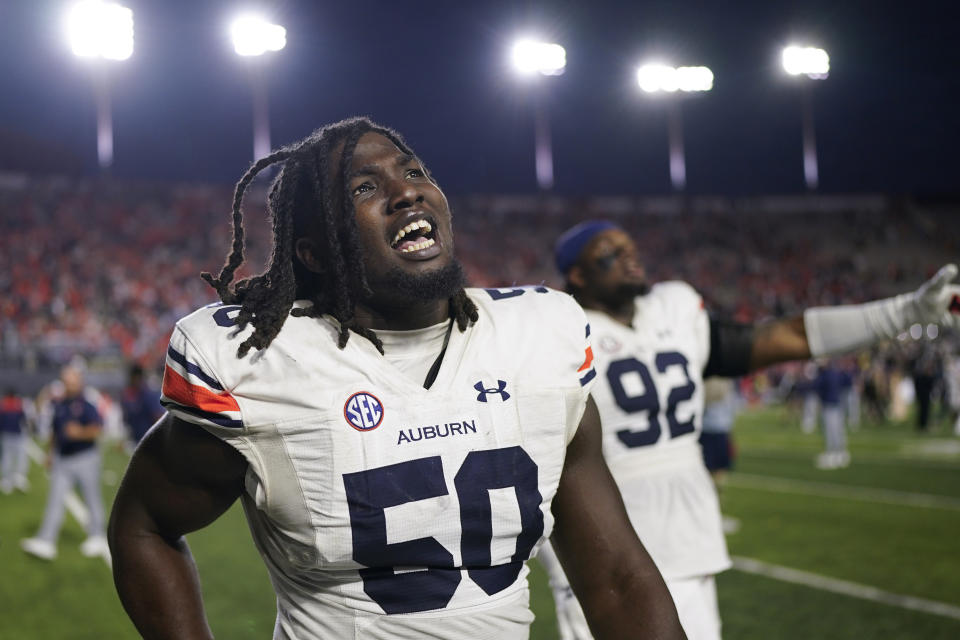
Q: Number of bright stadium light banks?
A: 5